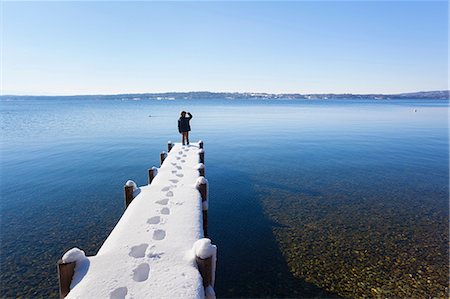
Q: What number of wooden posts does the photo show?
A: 10